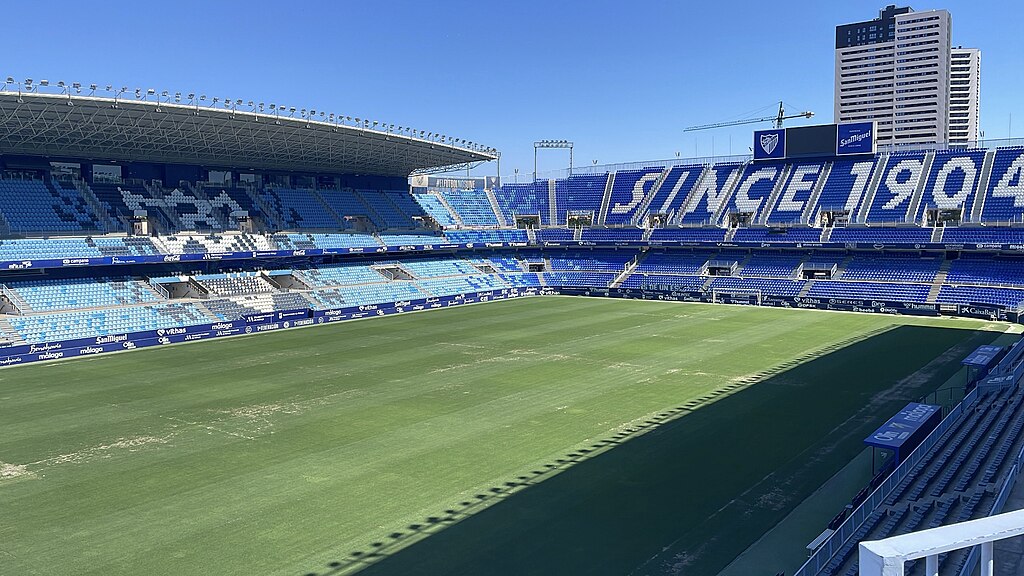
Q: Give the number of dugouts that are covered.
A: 2